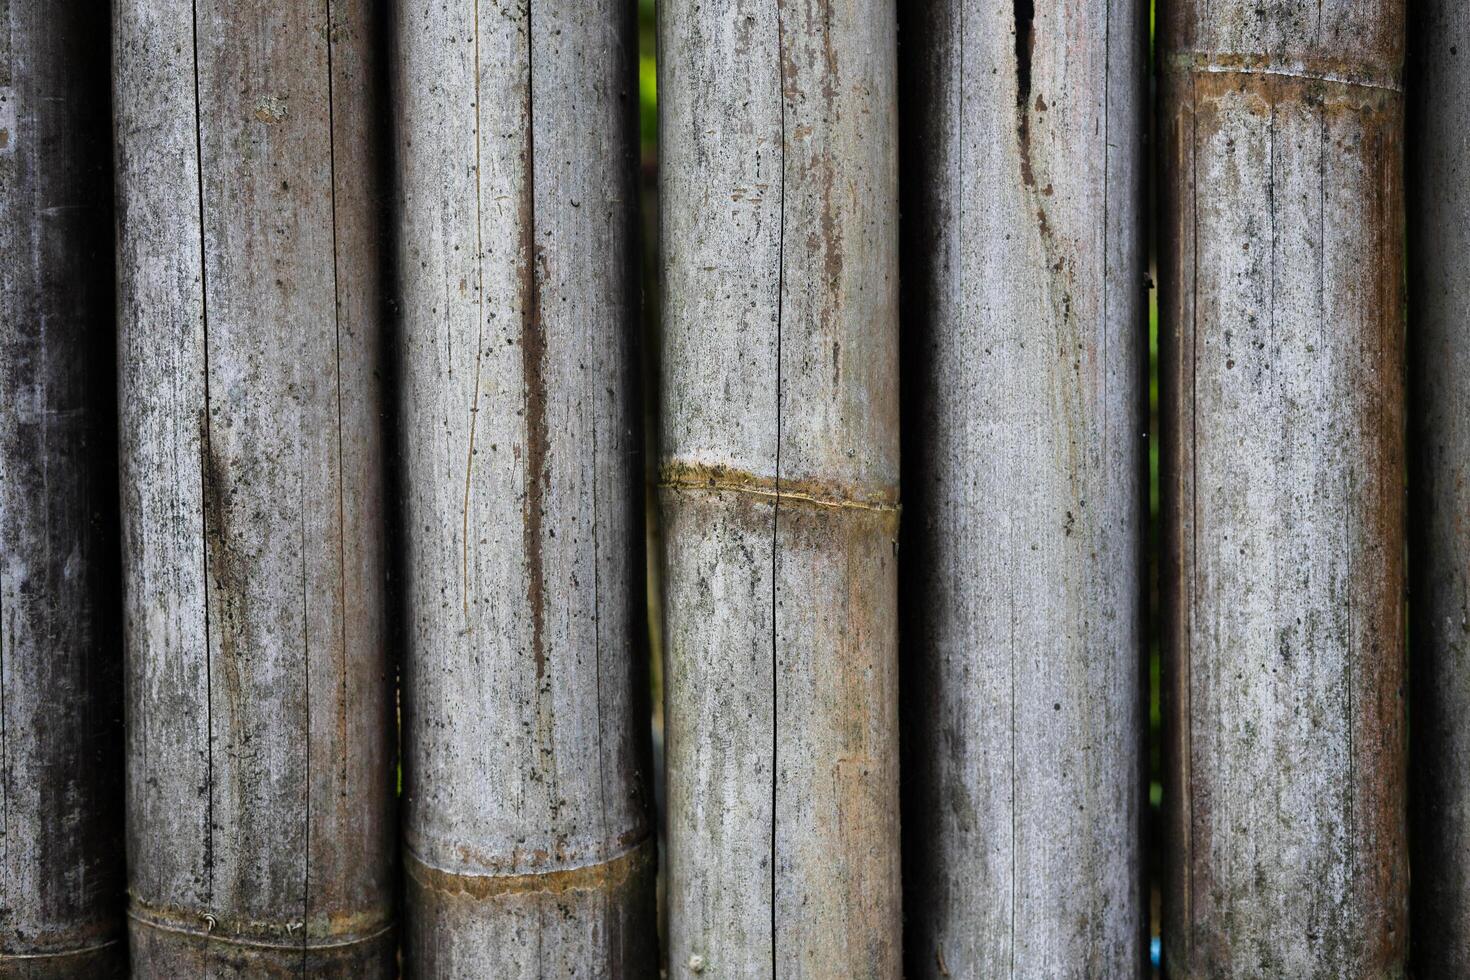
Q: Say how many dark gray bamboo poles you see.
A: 2